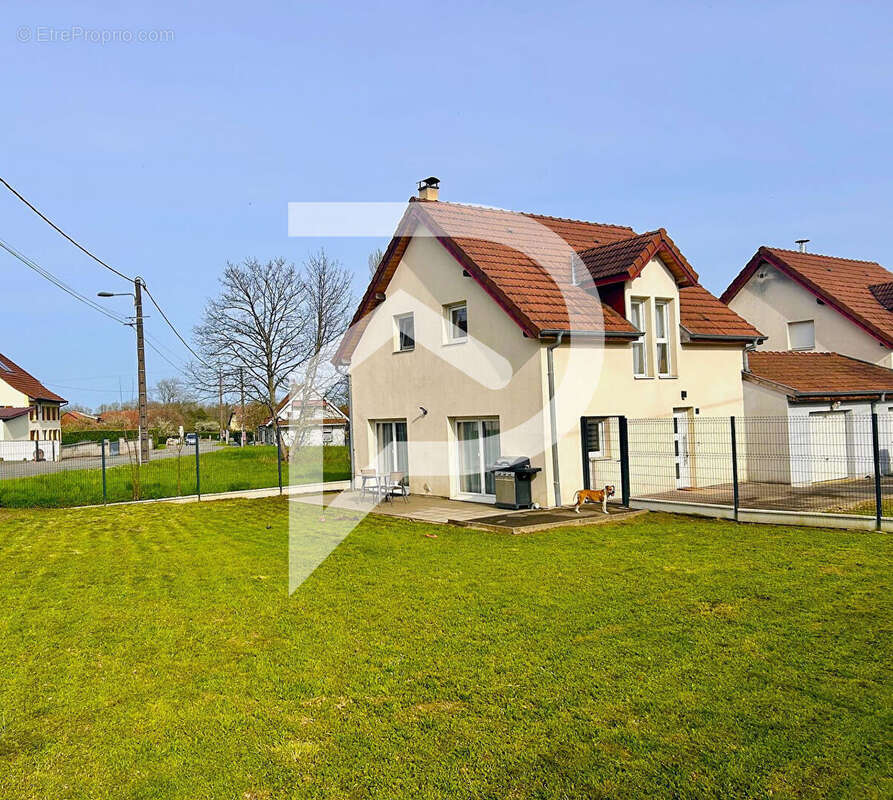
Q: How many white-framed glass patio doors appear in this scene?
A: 2